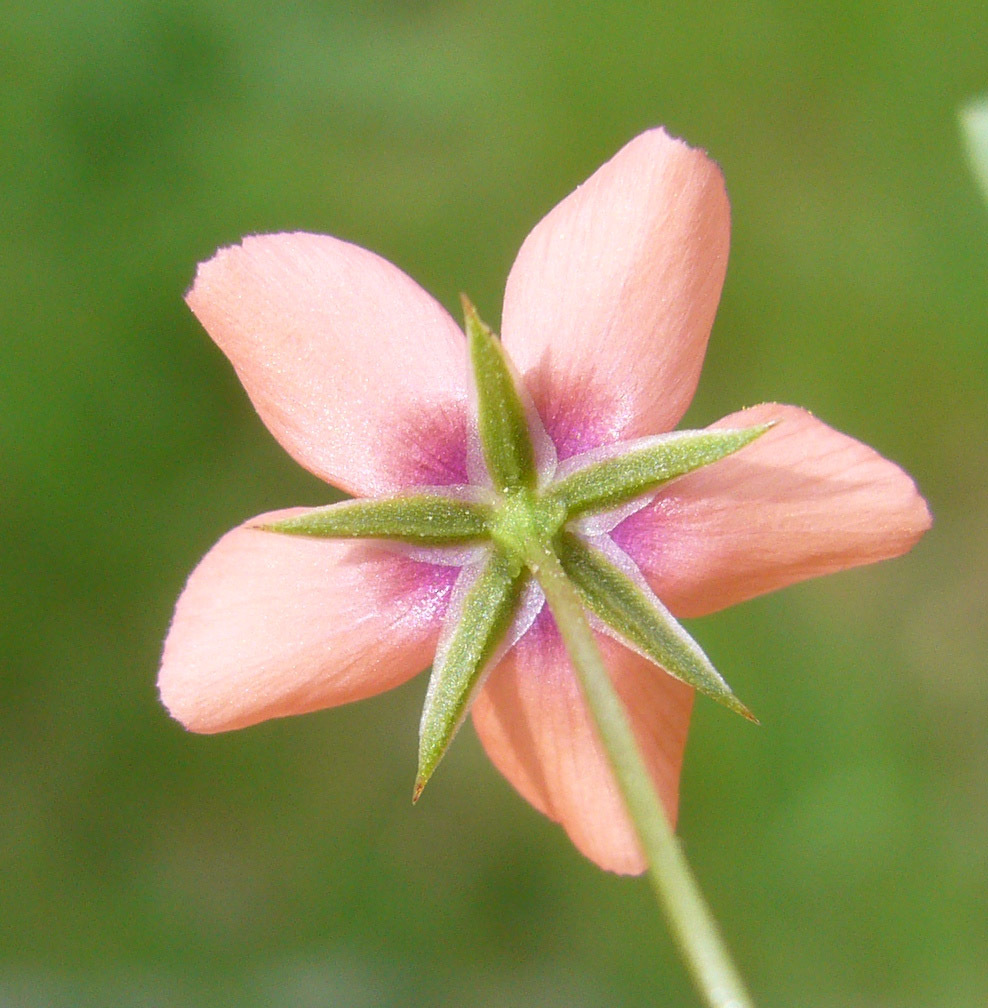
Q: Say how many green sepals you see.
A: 5